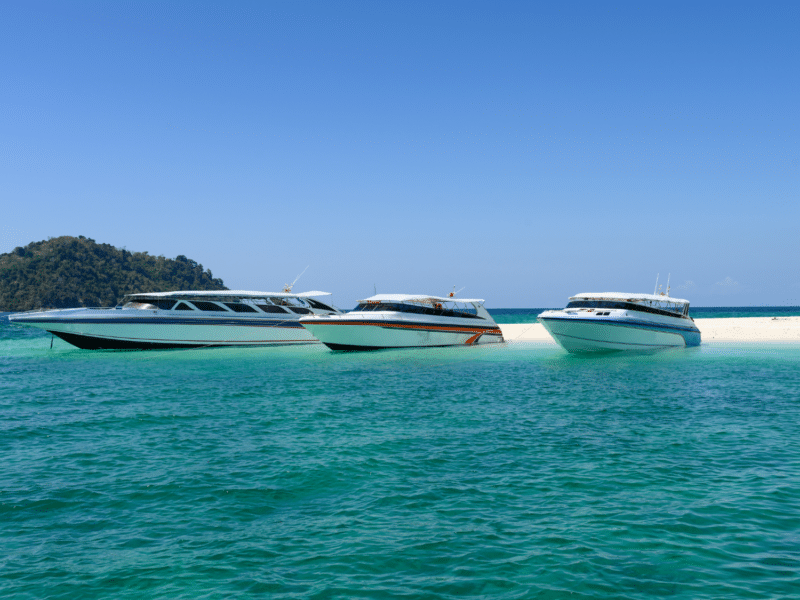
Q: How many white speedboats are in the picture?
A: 3